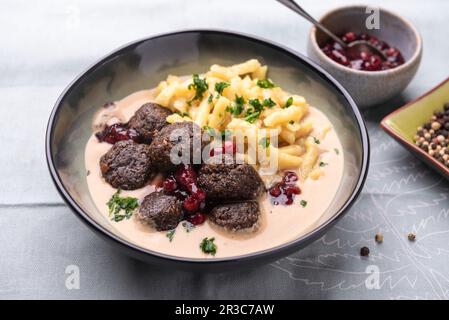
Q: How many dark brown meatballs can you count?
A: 6